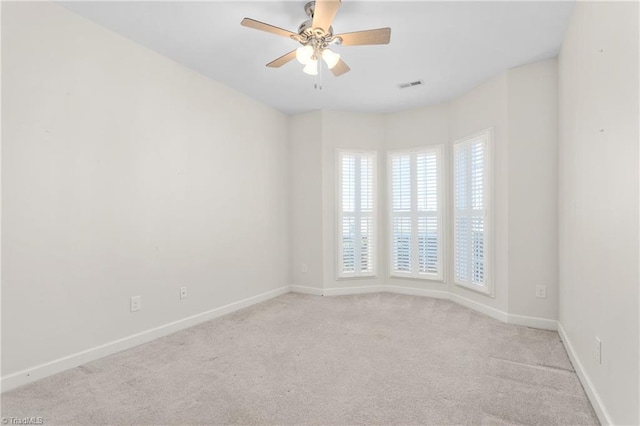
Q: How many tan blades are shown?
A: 5